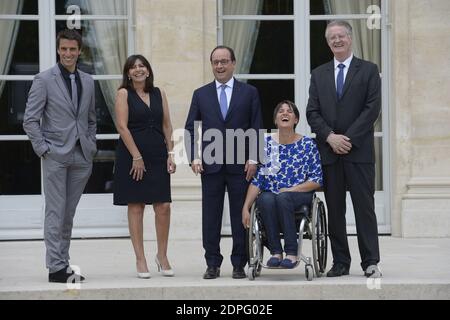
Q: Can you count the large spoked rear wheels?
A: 2